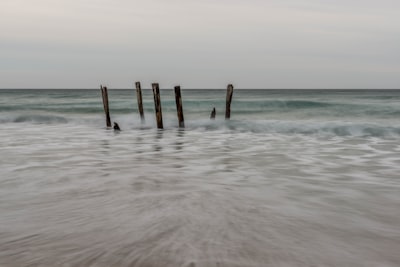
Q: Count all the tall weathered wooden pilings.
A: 5